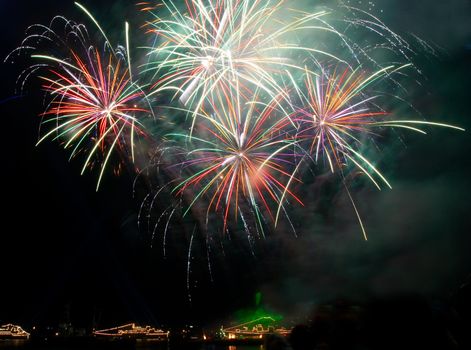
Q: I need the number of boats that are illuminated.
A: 3